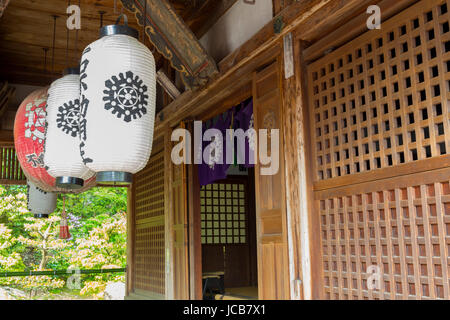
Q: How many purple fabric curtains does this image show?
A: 2